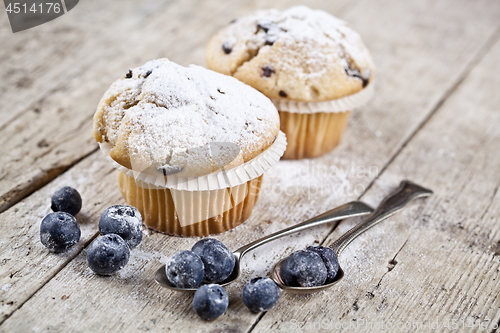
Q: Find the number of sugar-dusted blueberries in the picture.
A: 10